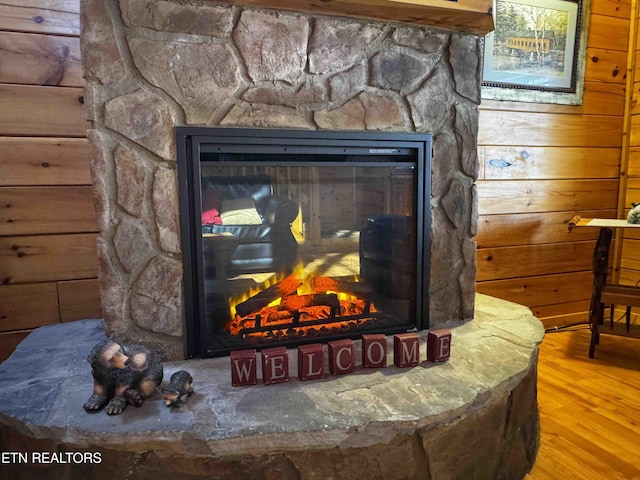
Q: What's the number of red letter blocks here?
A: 7